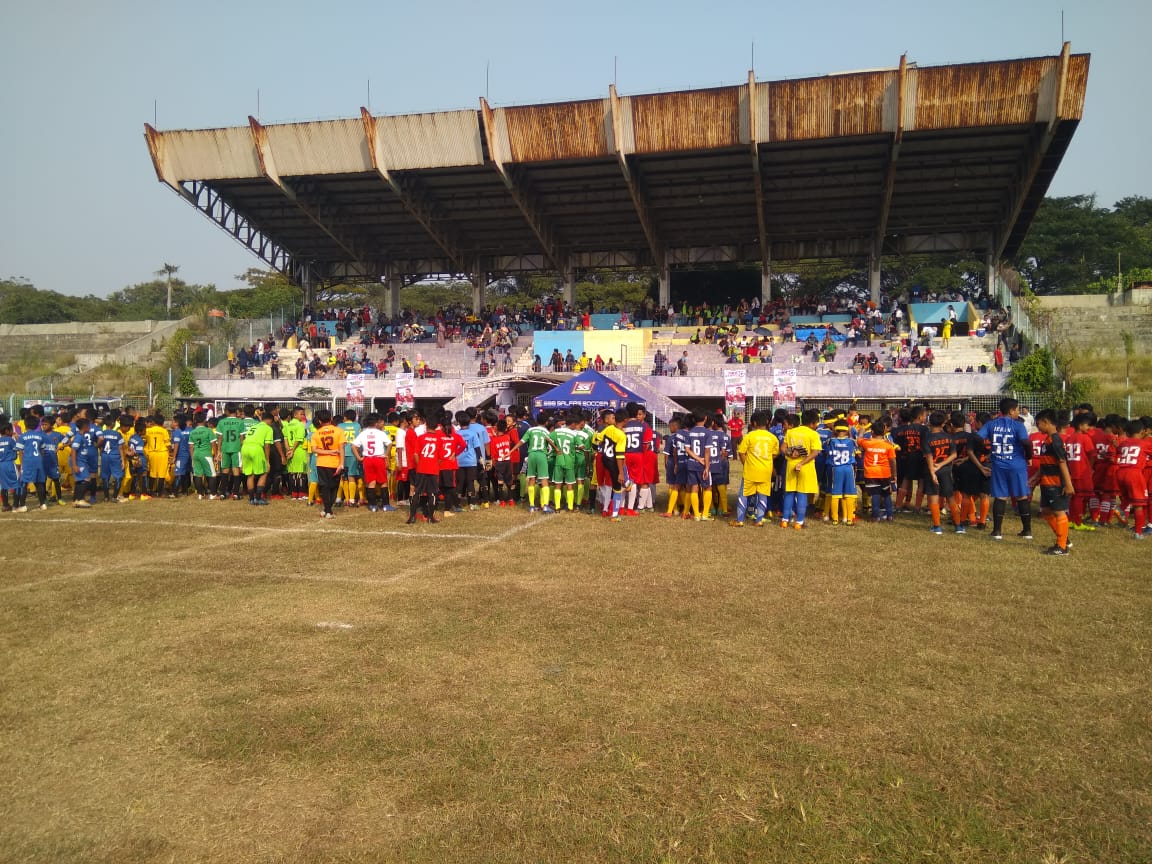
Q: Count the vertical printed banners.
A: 4